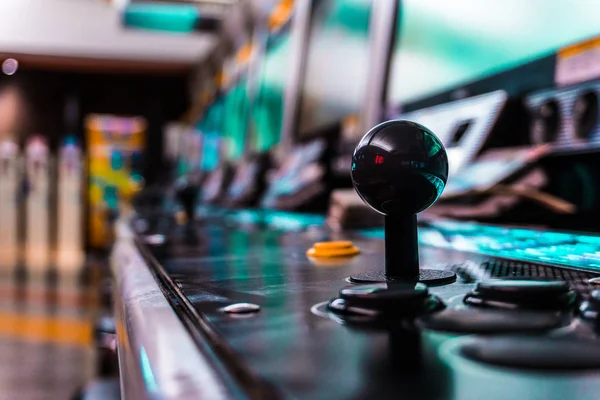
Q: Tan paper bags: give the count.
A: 0